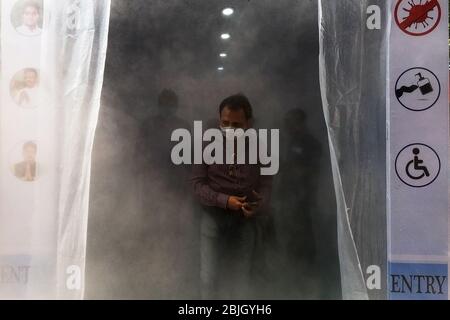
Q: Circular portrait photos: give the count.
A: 3